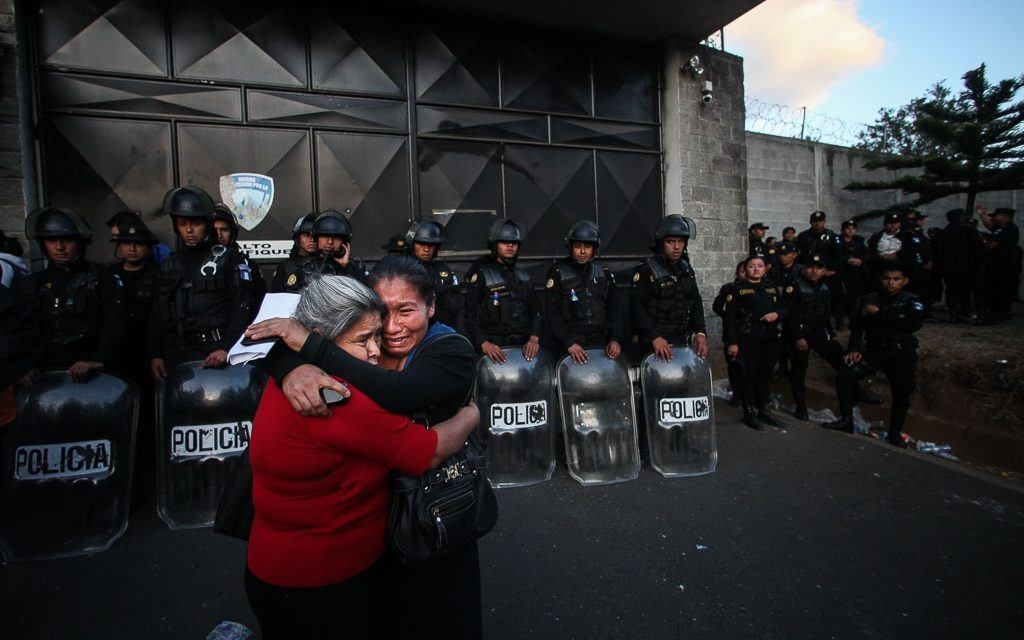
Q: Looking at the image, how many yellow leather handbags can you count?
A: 0